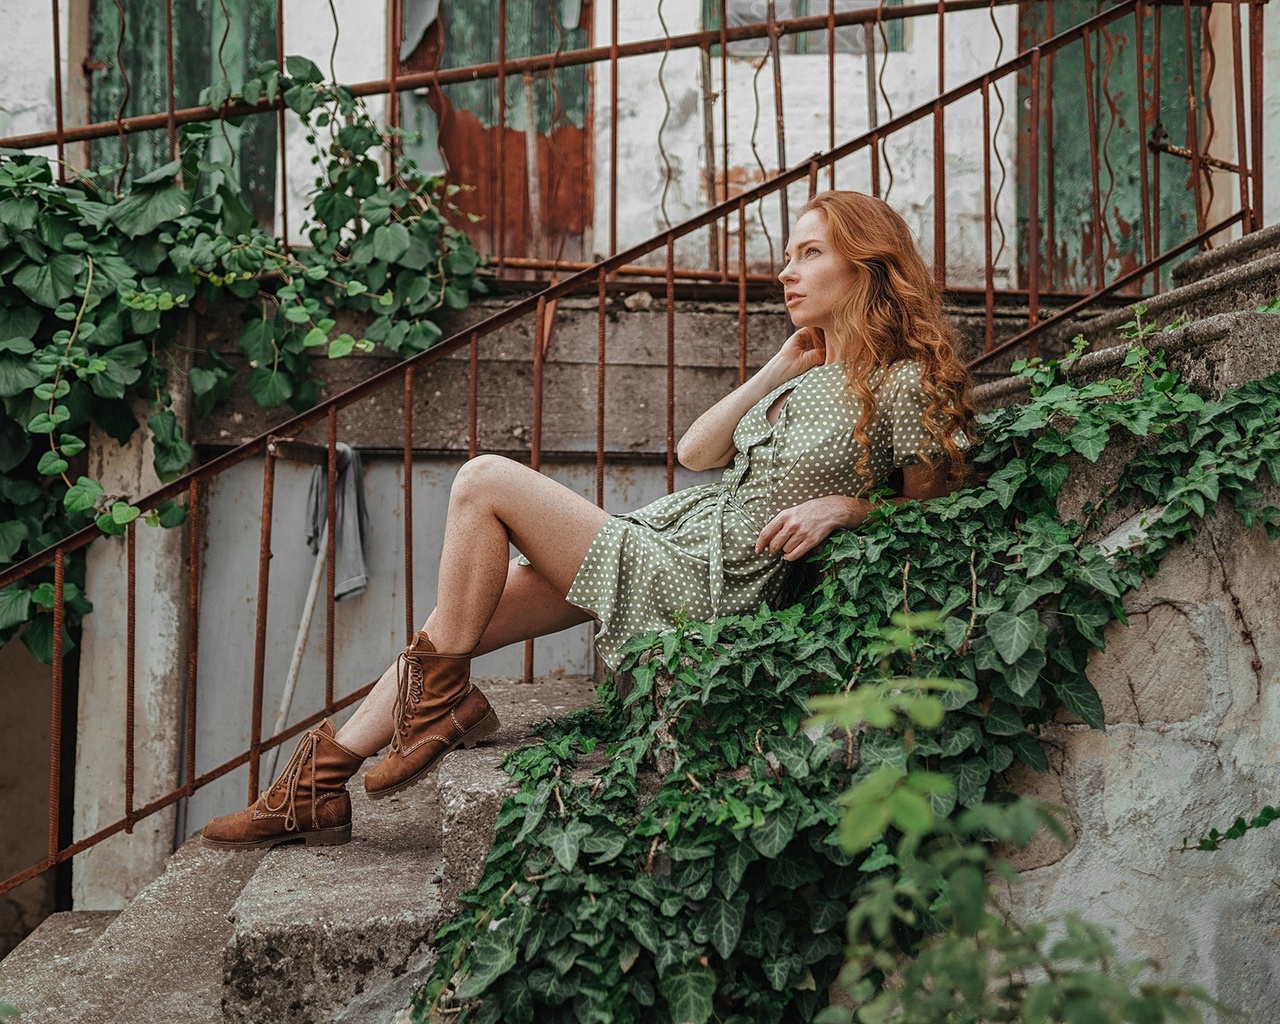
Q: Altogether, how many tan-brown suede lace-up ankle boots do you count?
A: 2